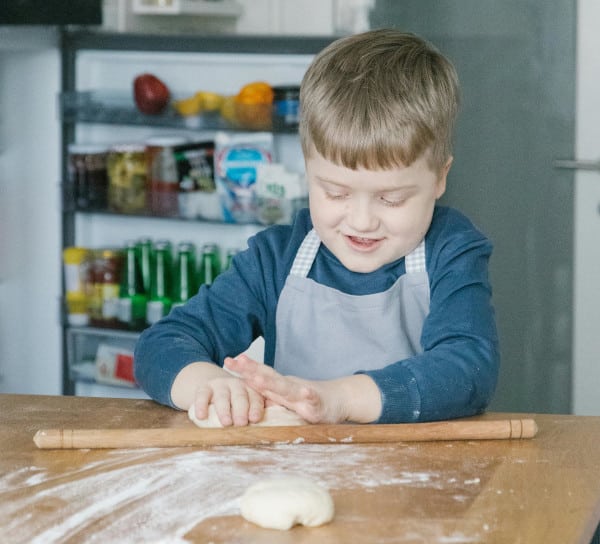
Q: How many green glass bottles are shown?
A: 6